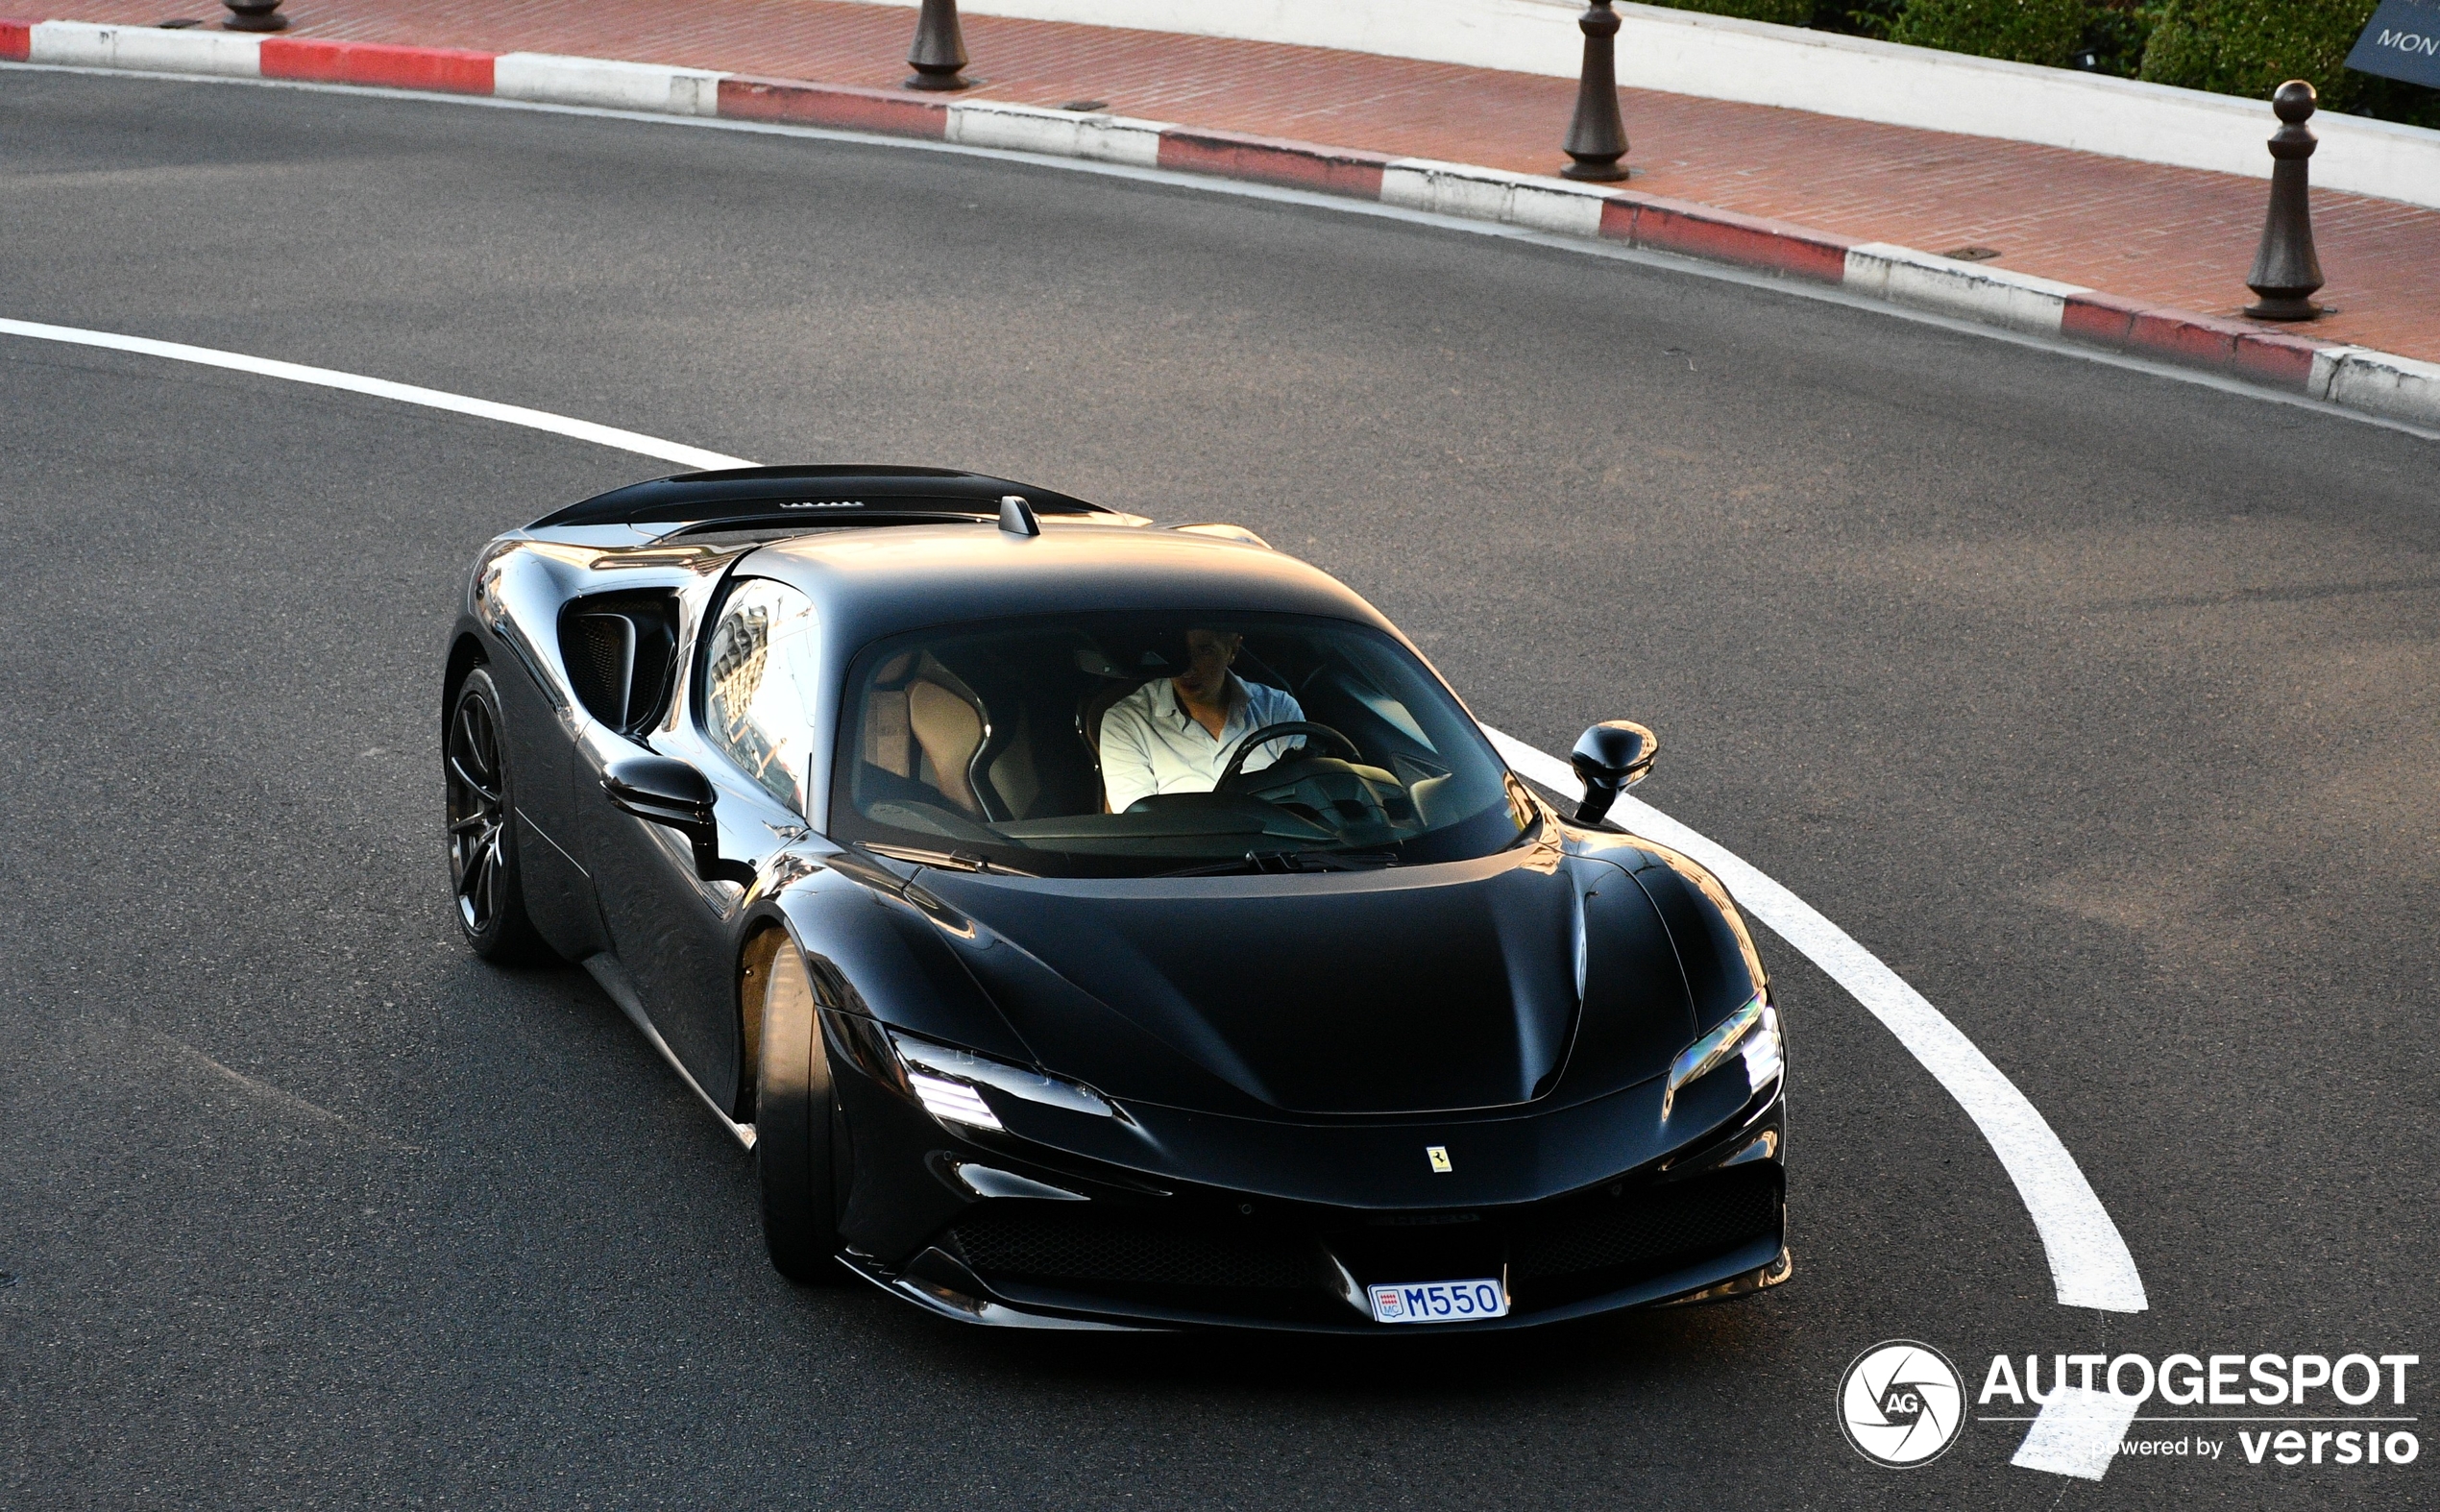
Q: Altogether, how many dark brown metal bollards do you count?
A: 4